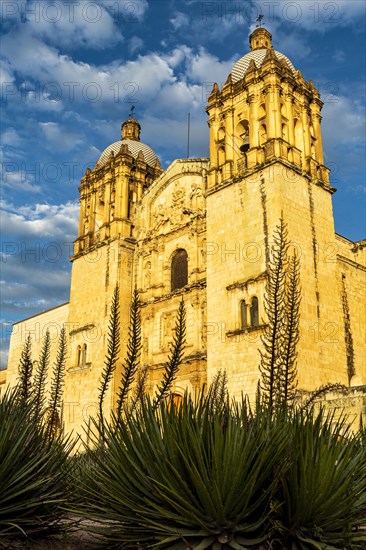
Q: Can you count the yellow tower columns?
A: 2